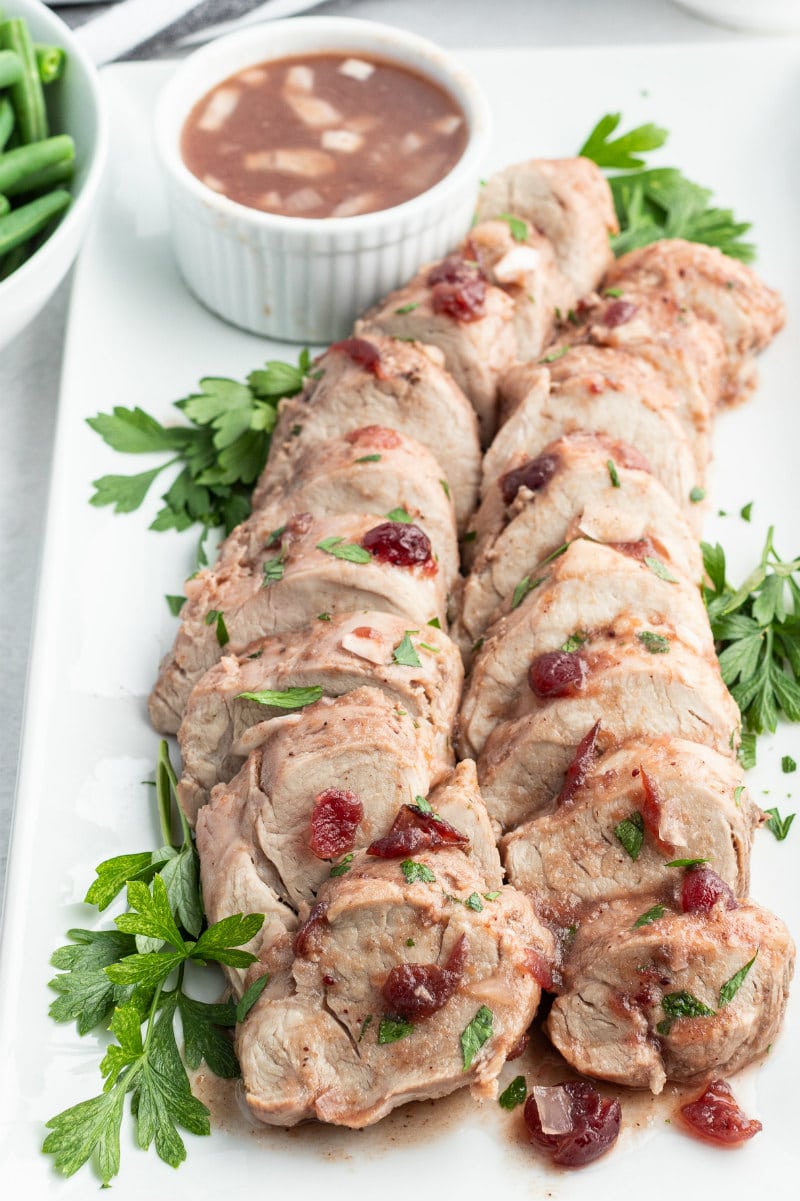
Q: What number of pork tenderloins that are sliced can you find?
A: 2